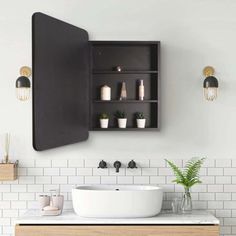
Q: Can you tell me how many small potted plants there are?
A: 3